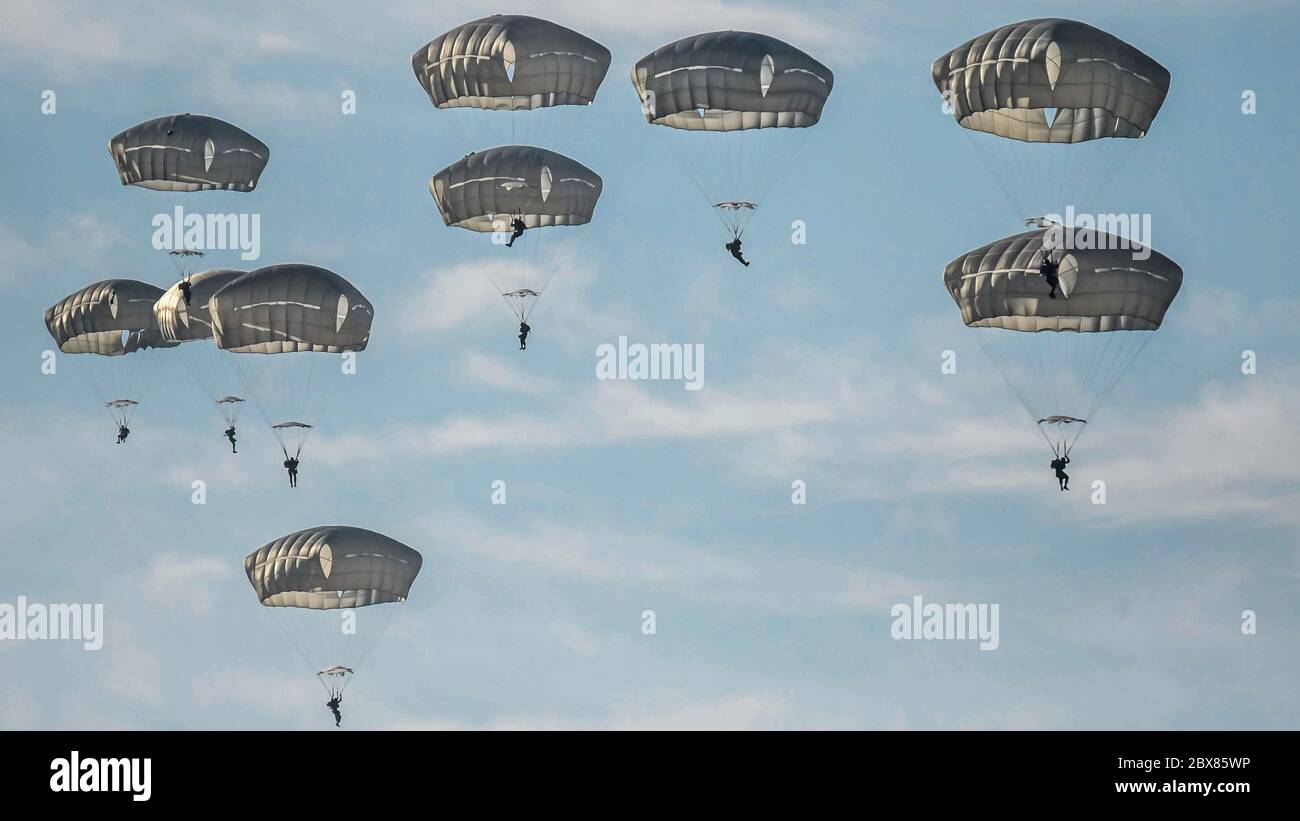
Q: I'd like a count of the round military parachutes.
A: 10